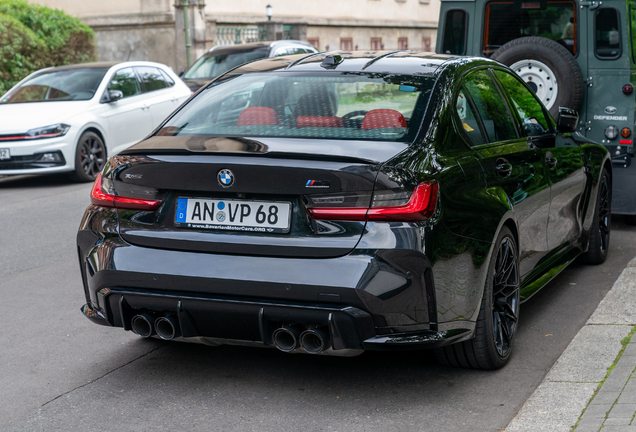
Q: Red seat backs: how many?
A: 3